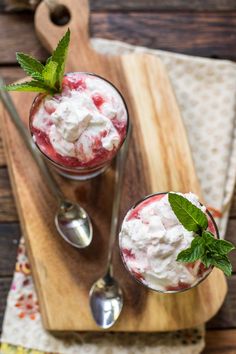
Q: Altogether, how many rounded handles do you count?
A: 1